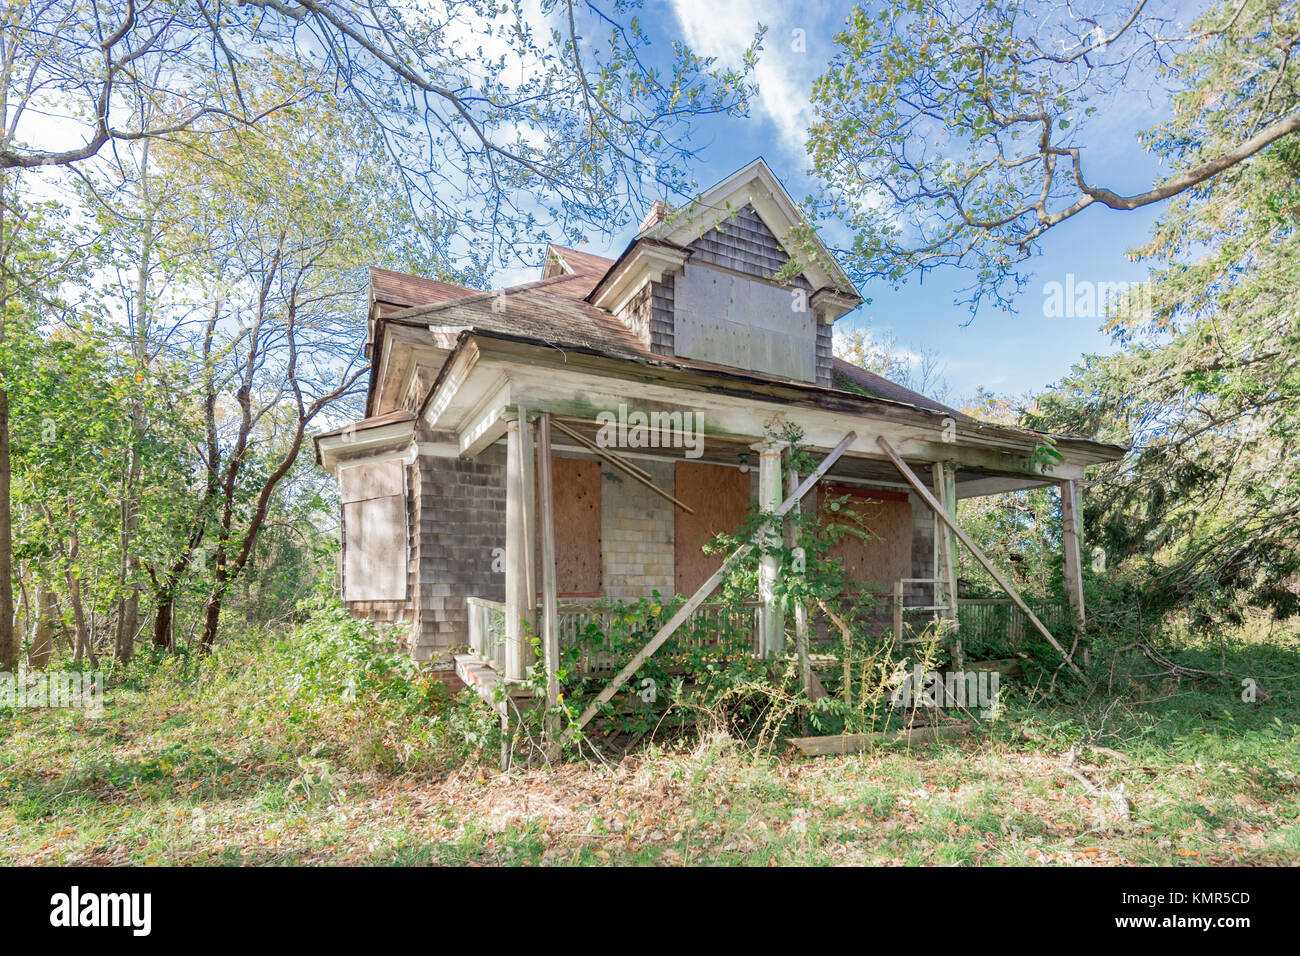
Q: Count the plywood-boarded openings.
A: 5